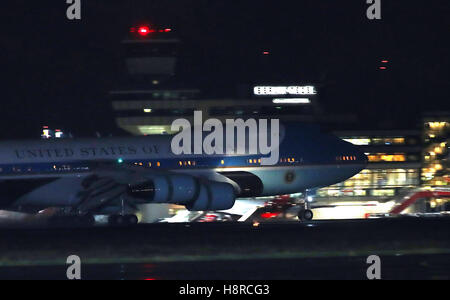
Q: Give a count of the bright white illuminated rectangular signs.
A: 2